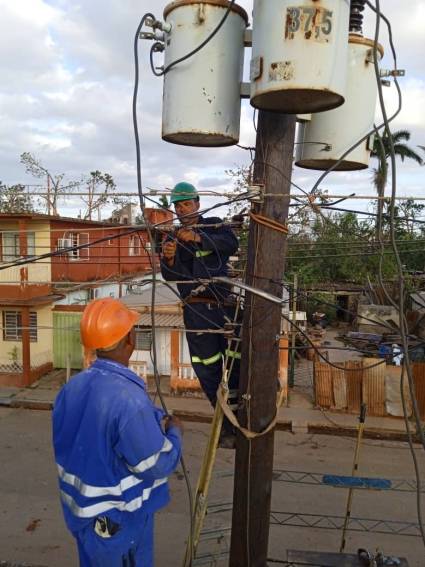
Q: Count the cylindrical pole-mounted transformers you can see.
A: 3